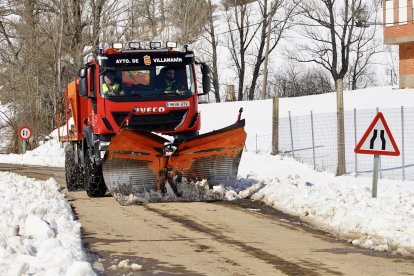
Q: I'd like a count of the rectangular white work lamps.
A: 4